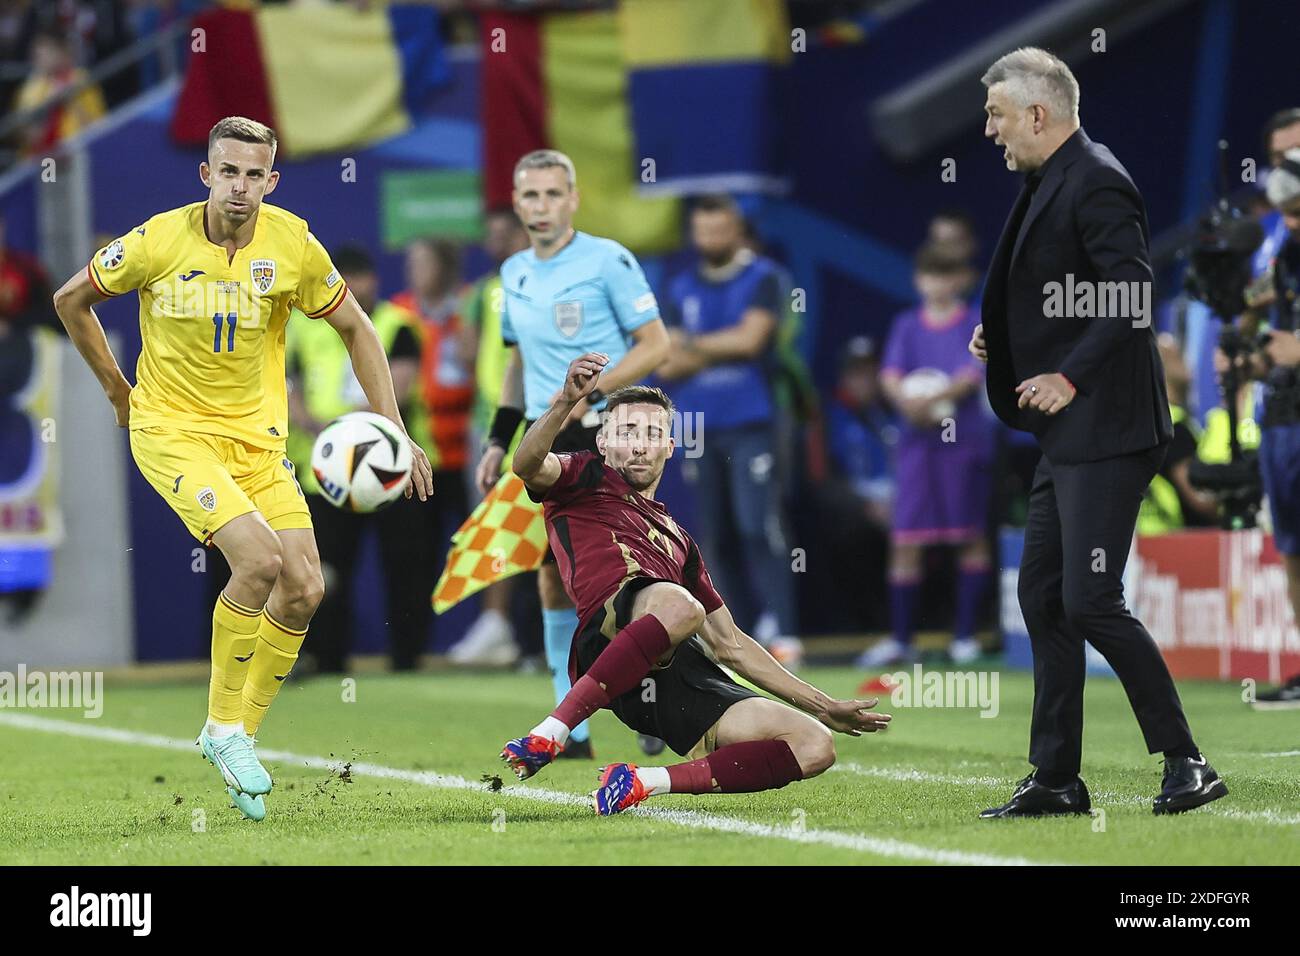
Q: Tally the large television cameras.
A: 1